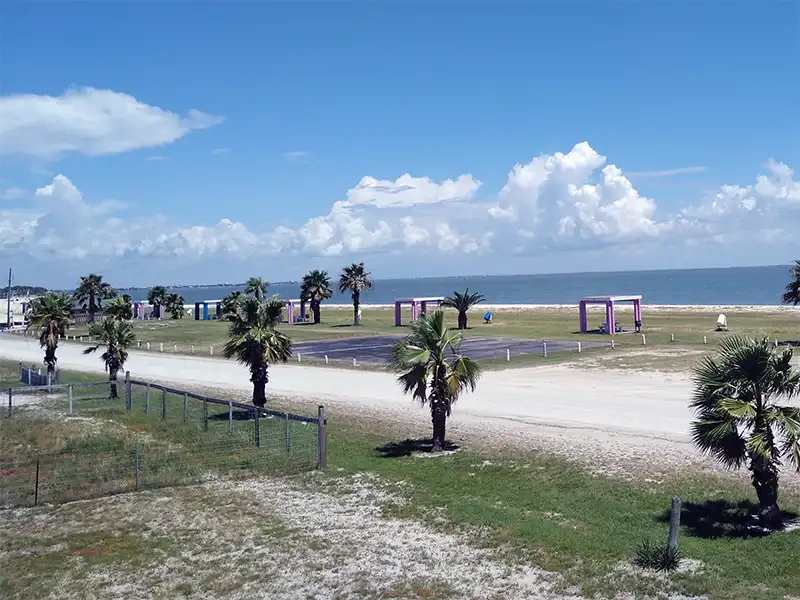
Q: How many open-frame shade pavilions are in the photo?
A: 5